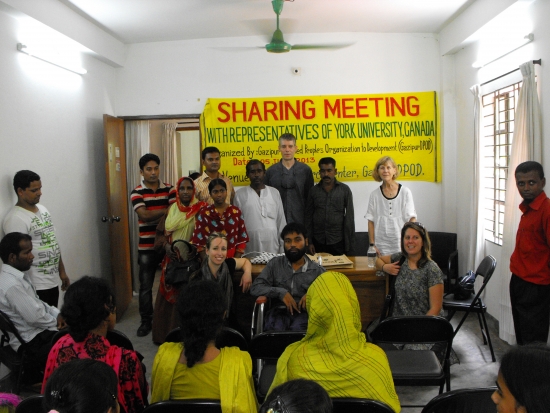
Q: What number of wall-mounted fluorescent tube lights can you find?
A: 2